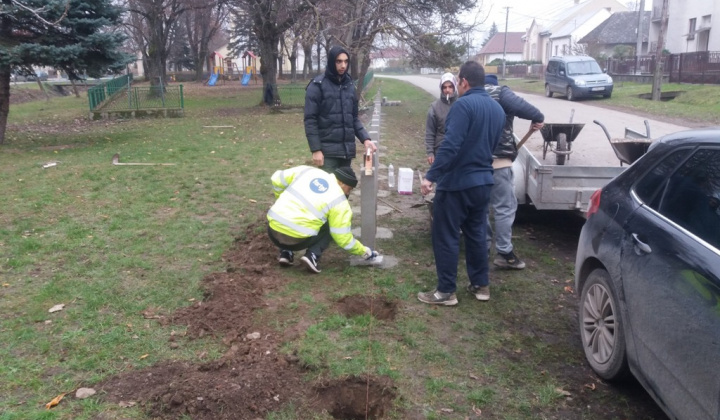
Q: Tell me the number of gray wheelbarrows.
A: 2